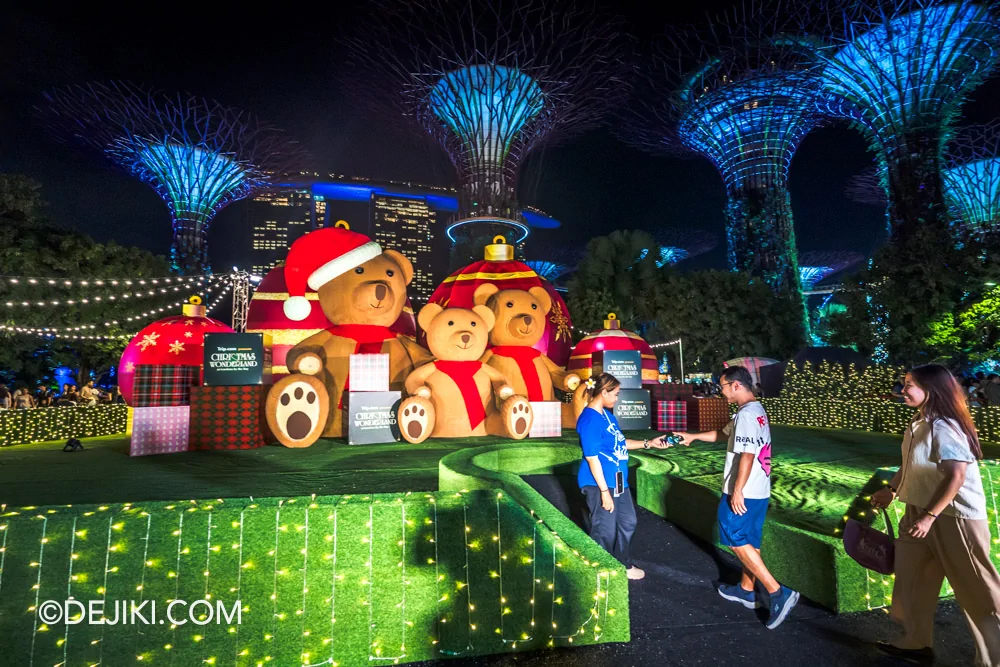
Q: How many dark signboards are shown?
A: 4